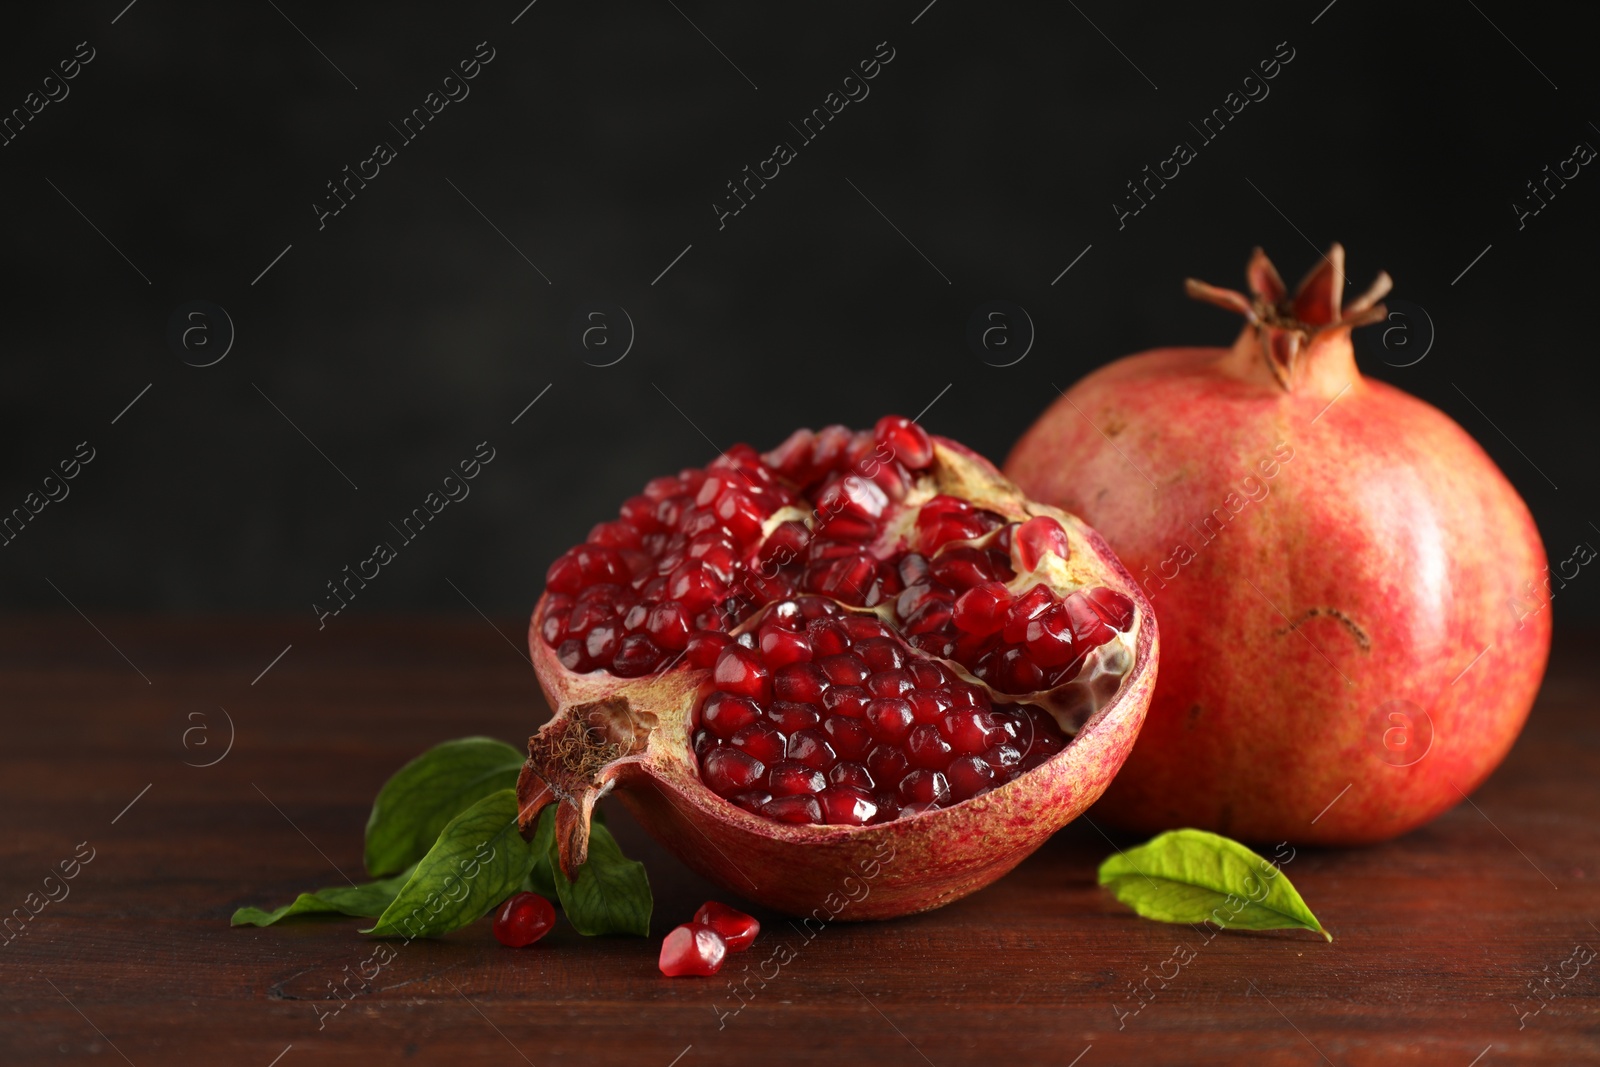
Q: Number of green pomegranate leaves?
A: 5